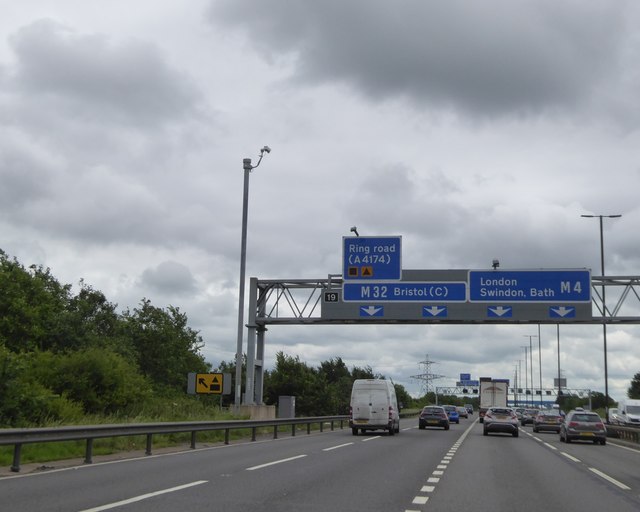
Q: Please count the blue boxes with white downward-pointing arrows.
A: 4